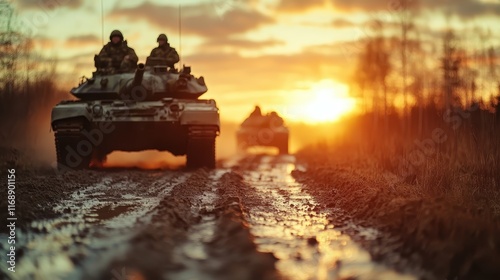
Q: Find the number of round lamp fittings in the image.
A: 2